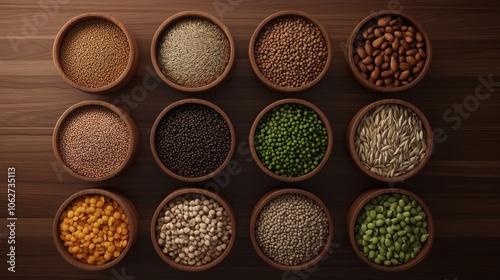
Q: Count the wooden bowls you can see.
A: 12